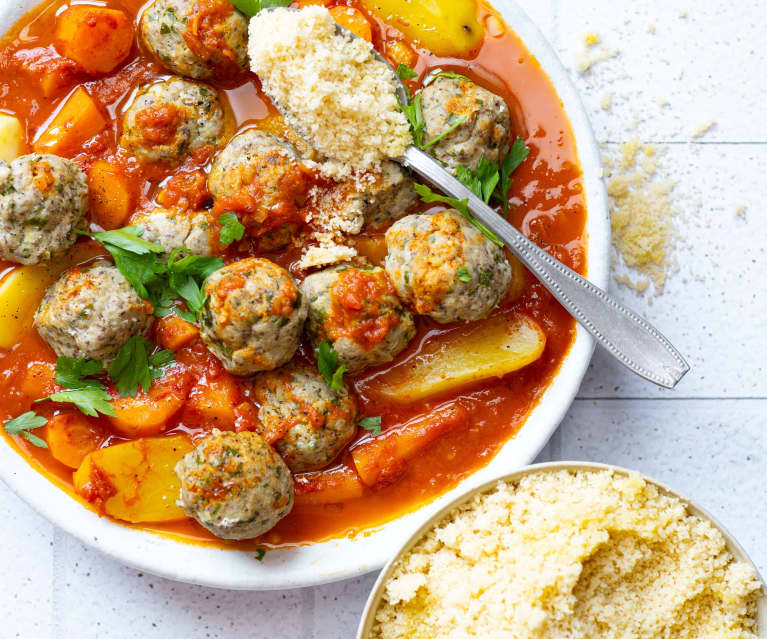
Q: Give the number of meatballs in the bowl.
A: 13